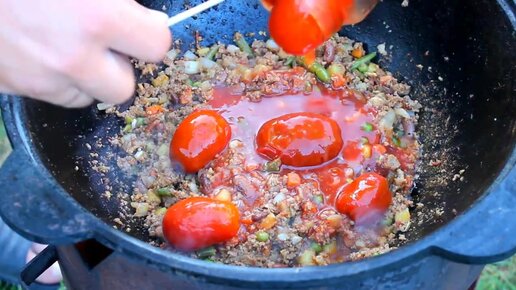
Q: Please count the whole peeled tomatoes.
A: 5